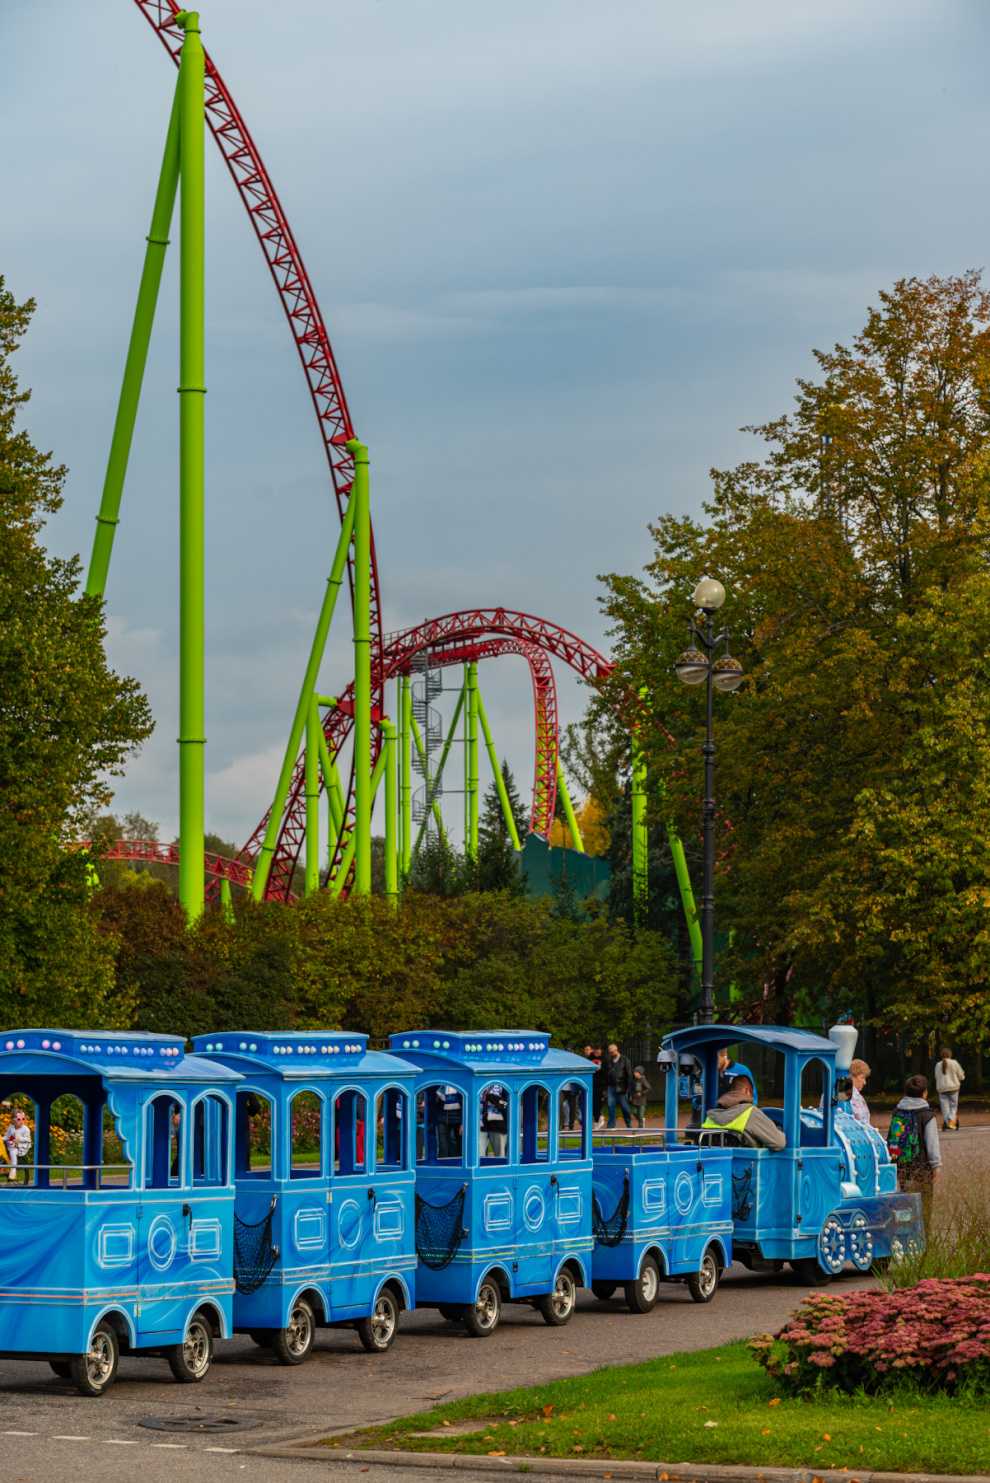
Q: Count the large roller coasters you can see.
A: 1